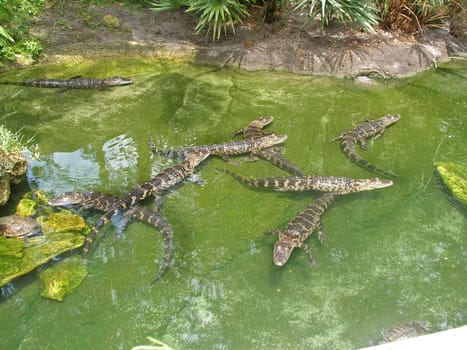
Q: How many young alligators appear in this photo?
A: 8